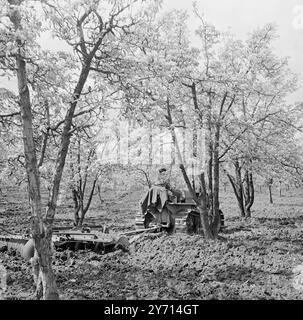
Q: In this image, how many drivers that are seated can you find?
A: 1